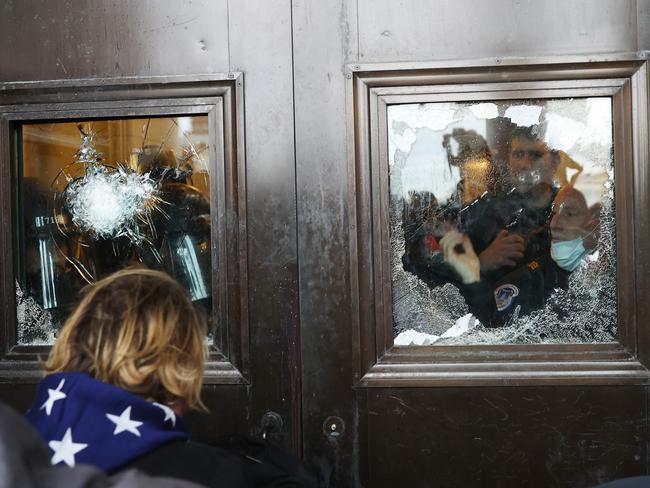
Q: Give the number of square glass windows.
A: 2